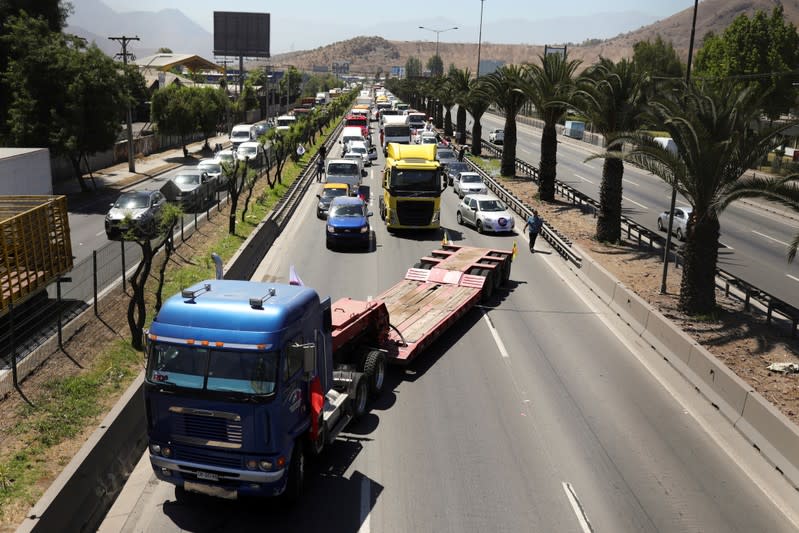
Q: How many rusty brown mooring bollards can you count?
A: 0